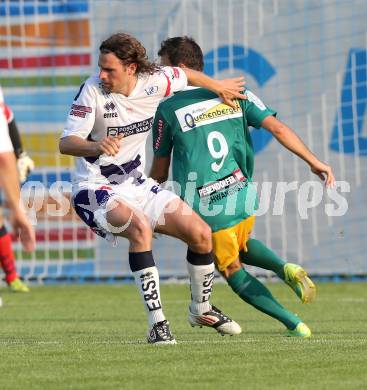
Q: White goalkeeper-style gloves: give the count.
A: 1